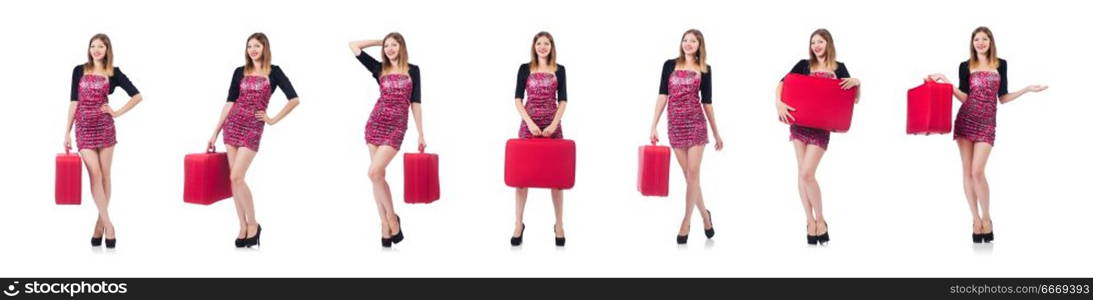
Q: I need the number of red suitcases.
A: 7